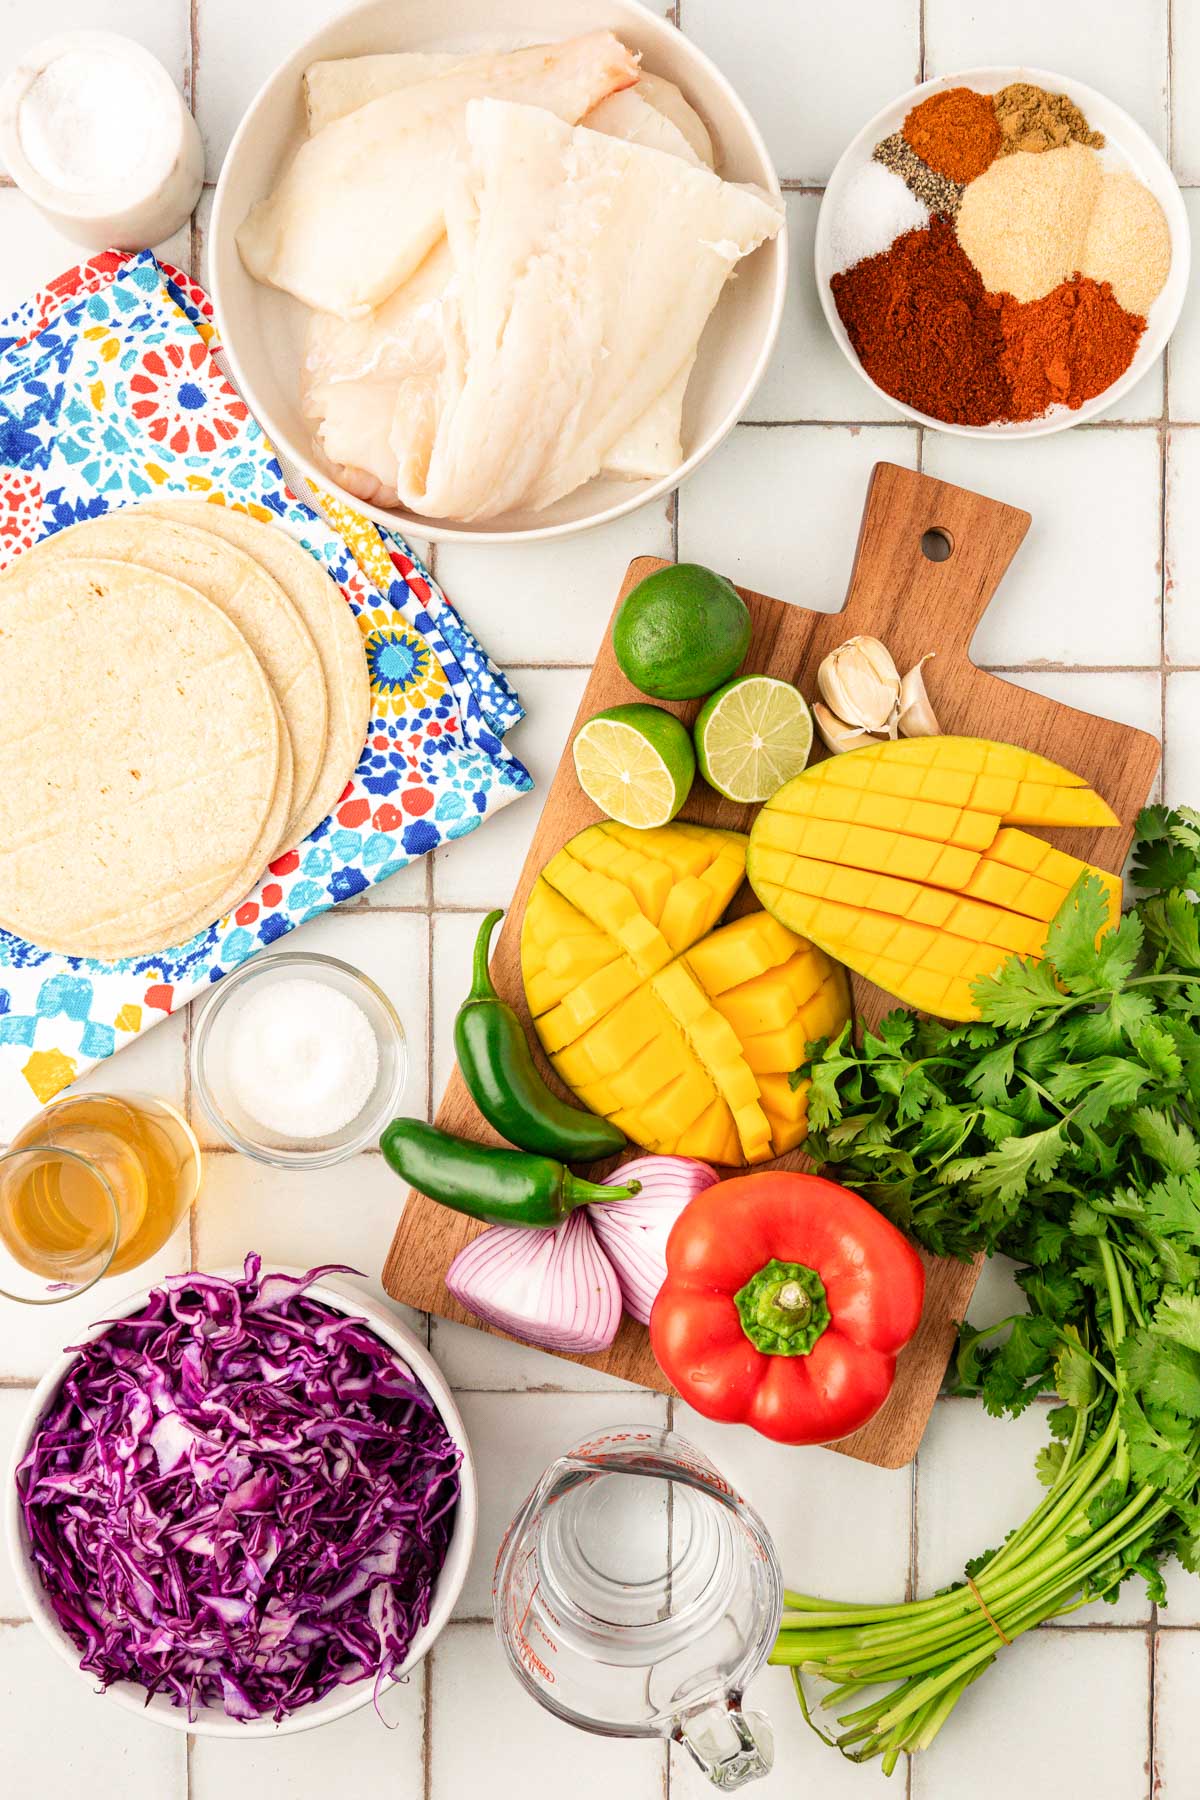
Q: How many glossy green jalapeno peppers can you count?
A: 2